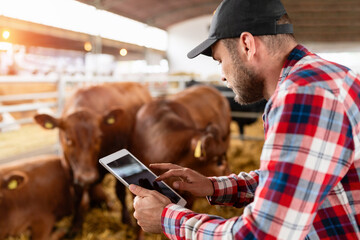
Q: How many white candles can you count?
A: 0